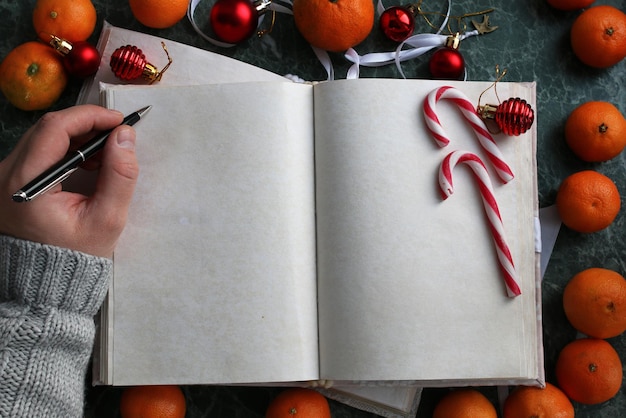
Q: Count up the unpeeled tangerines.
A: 14